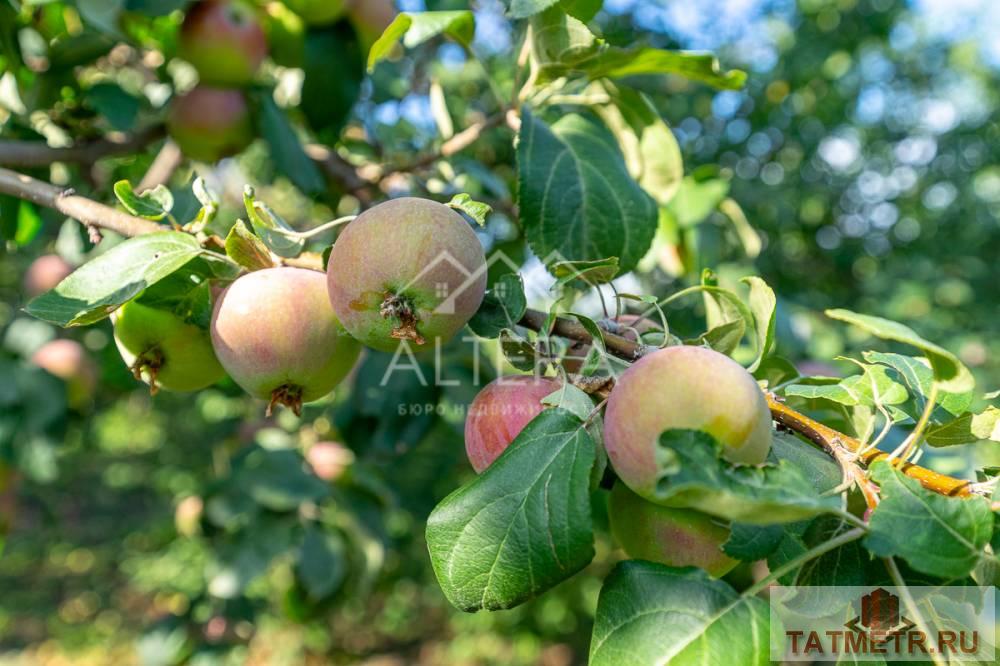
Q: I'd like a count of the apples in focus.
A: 6